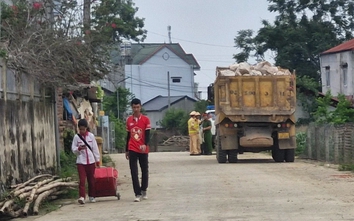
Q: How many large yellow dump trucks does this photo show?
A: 1